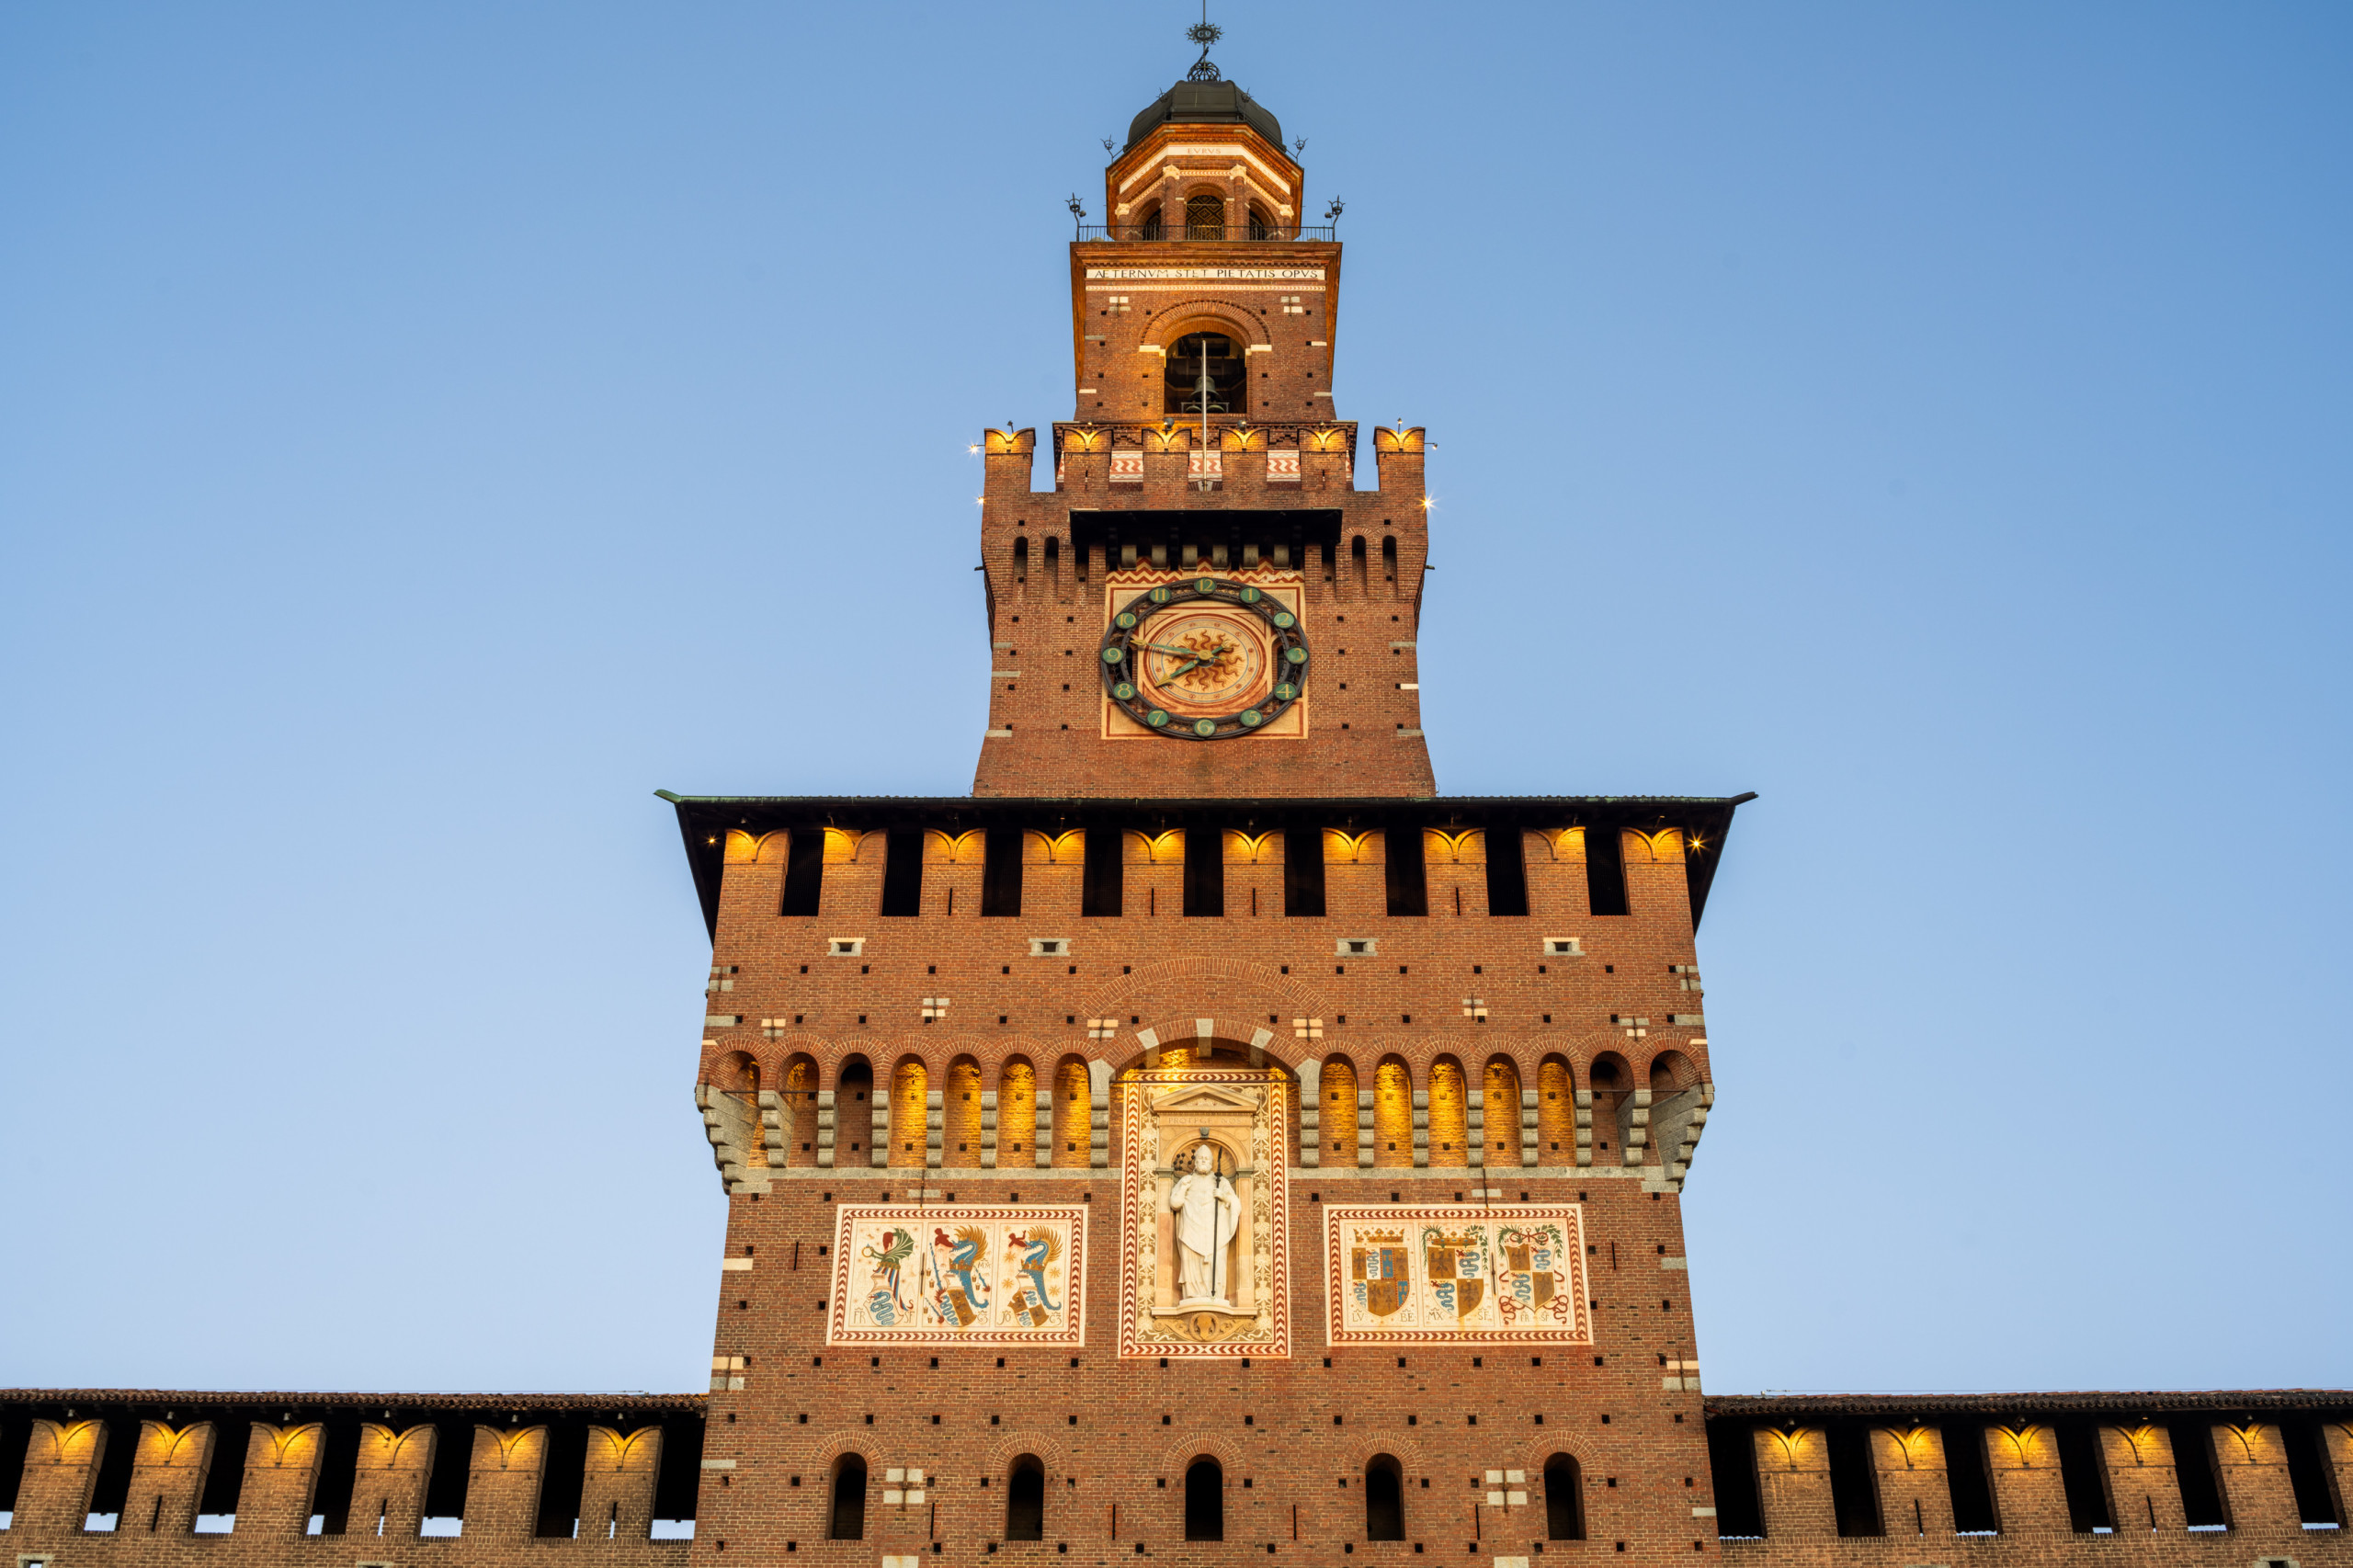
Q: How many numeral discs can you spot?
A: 12